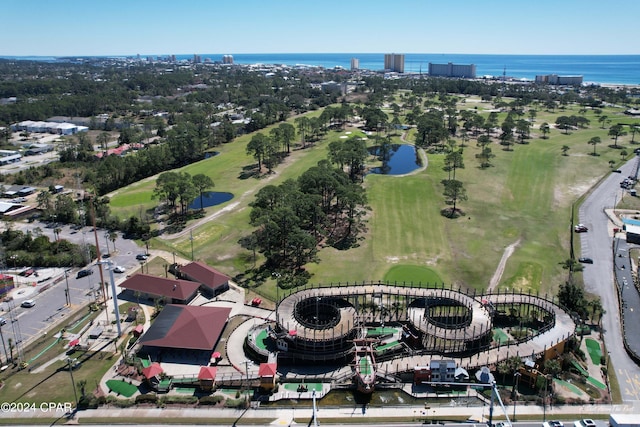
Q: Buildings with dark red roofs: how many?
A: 3